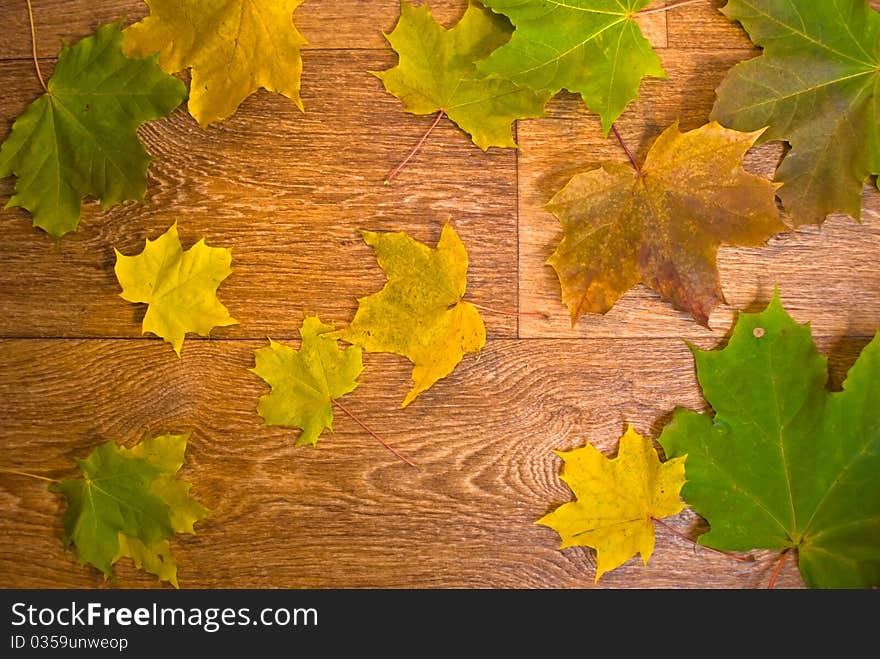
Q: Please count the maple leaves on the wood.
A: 13